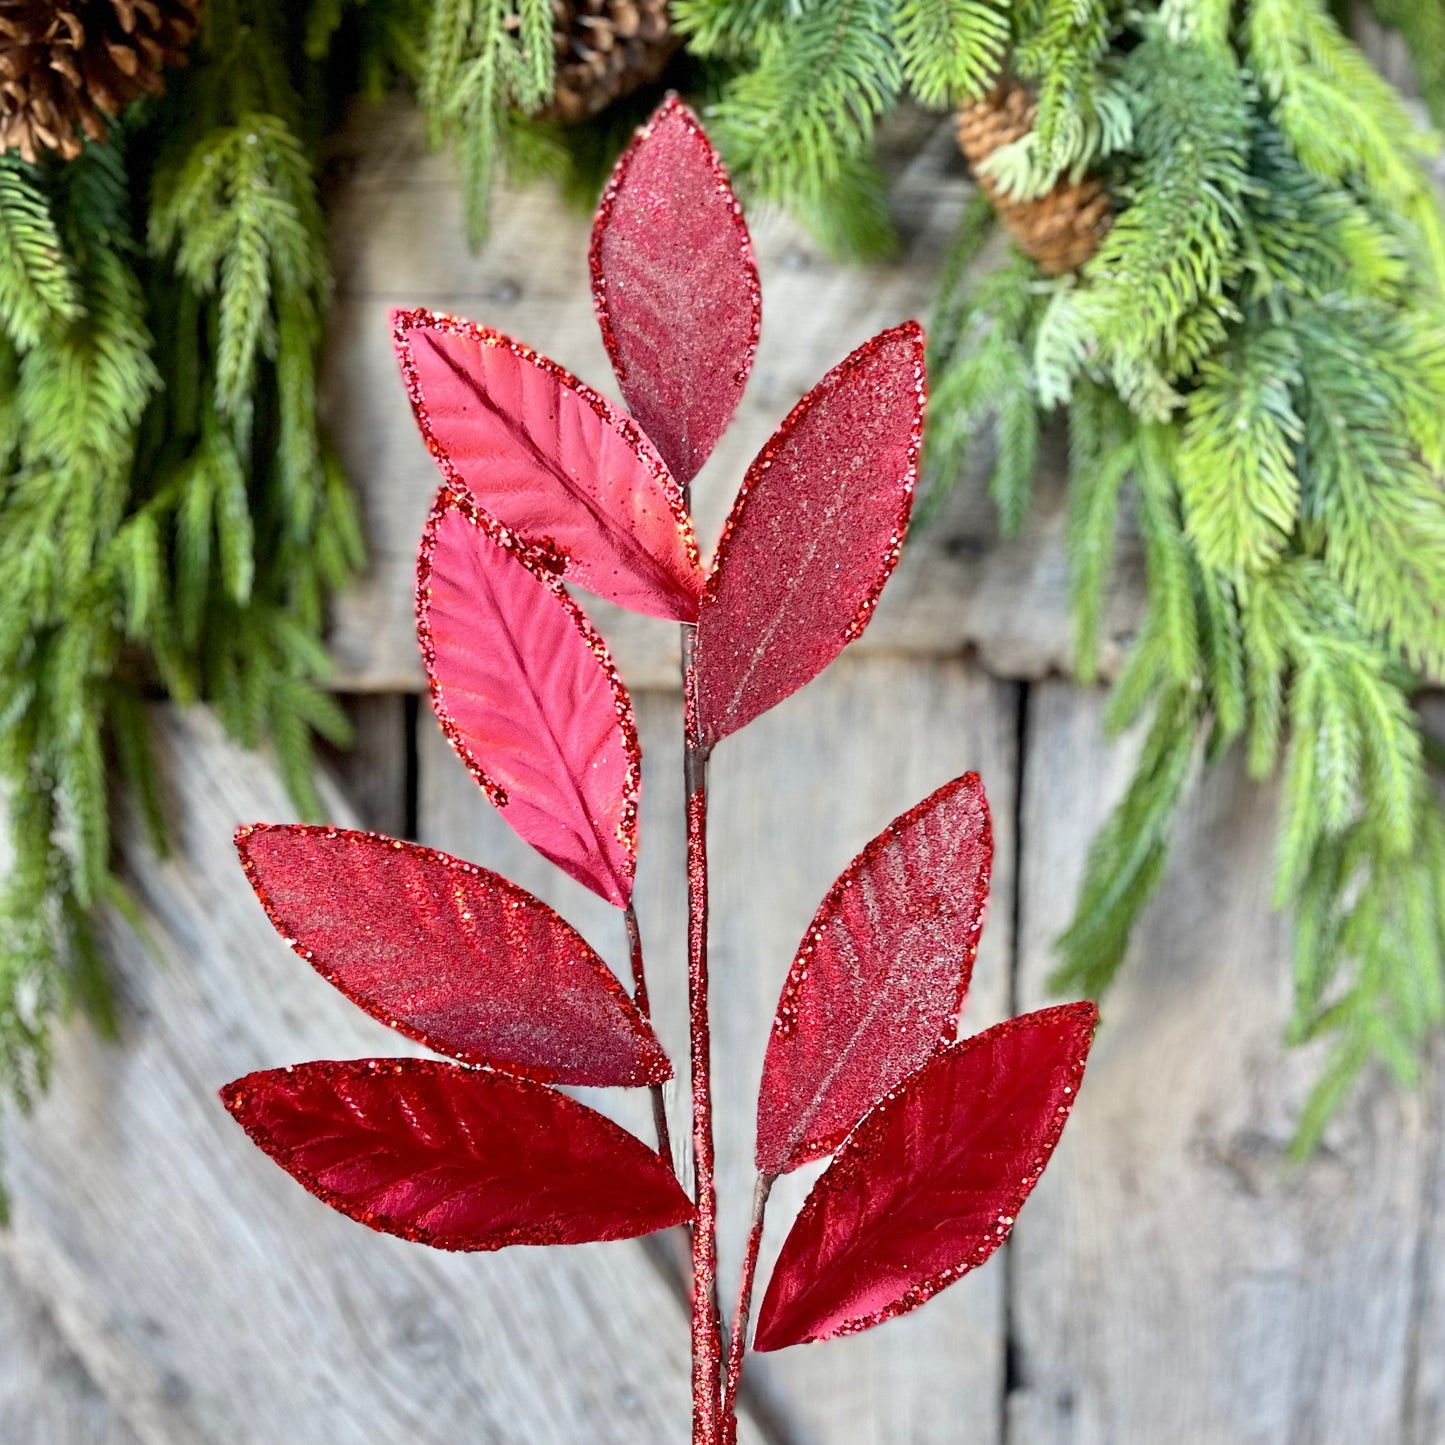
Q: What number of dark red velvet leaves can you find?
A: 2